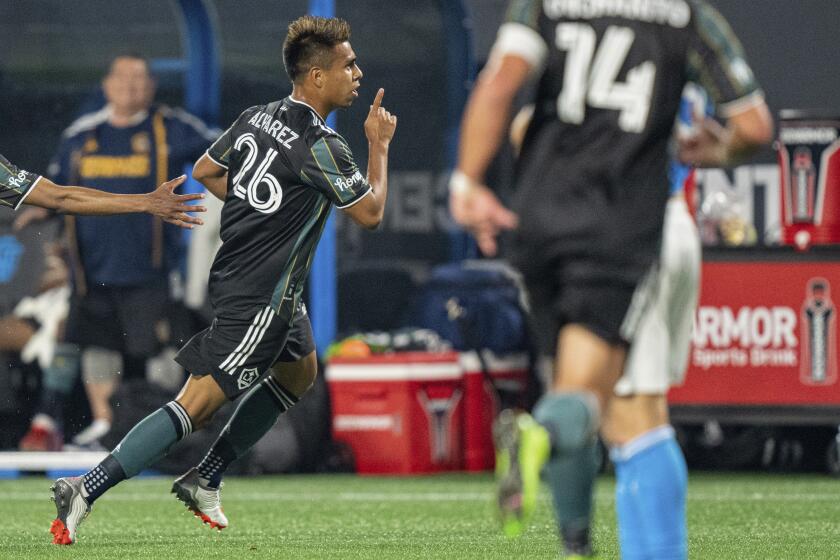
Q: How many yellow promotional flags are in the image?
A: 0